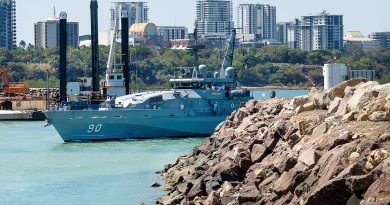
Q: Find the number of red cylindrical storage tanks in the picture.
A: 0